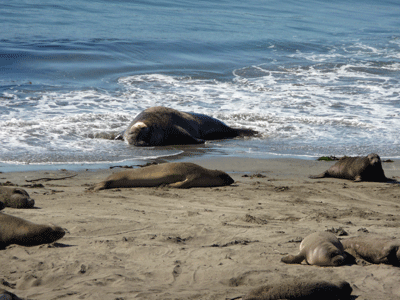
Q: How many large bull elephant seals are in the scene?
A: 1